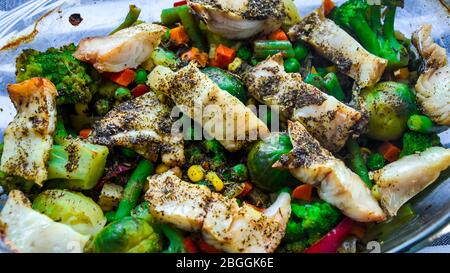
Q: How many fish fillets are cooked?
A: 12